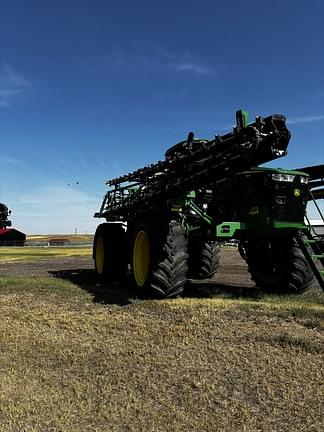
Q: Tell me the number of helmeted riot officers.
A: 0